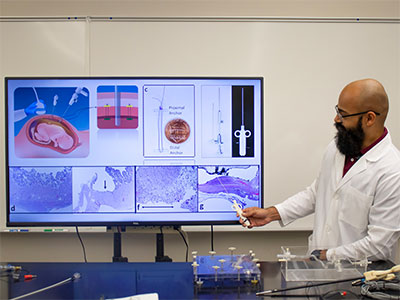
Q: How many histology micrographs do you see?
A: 4